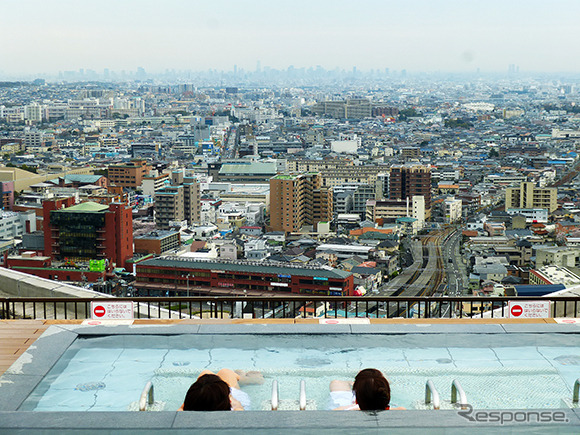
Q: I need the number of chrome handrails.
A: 6